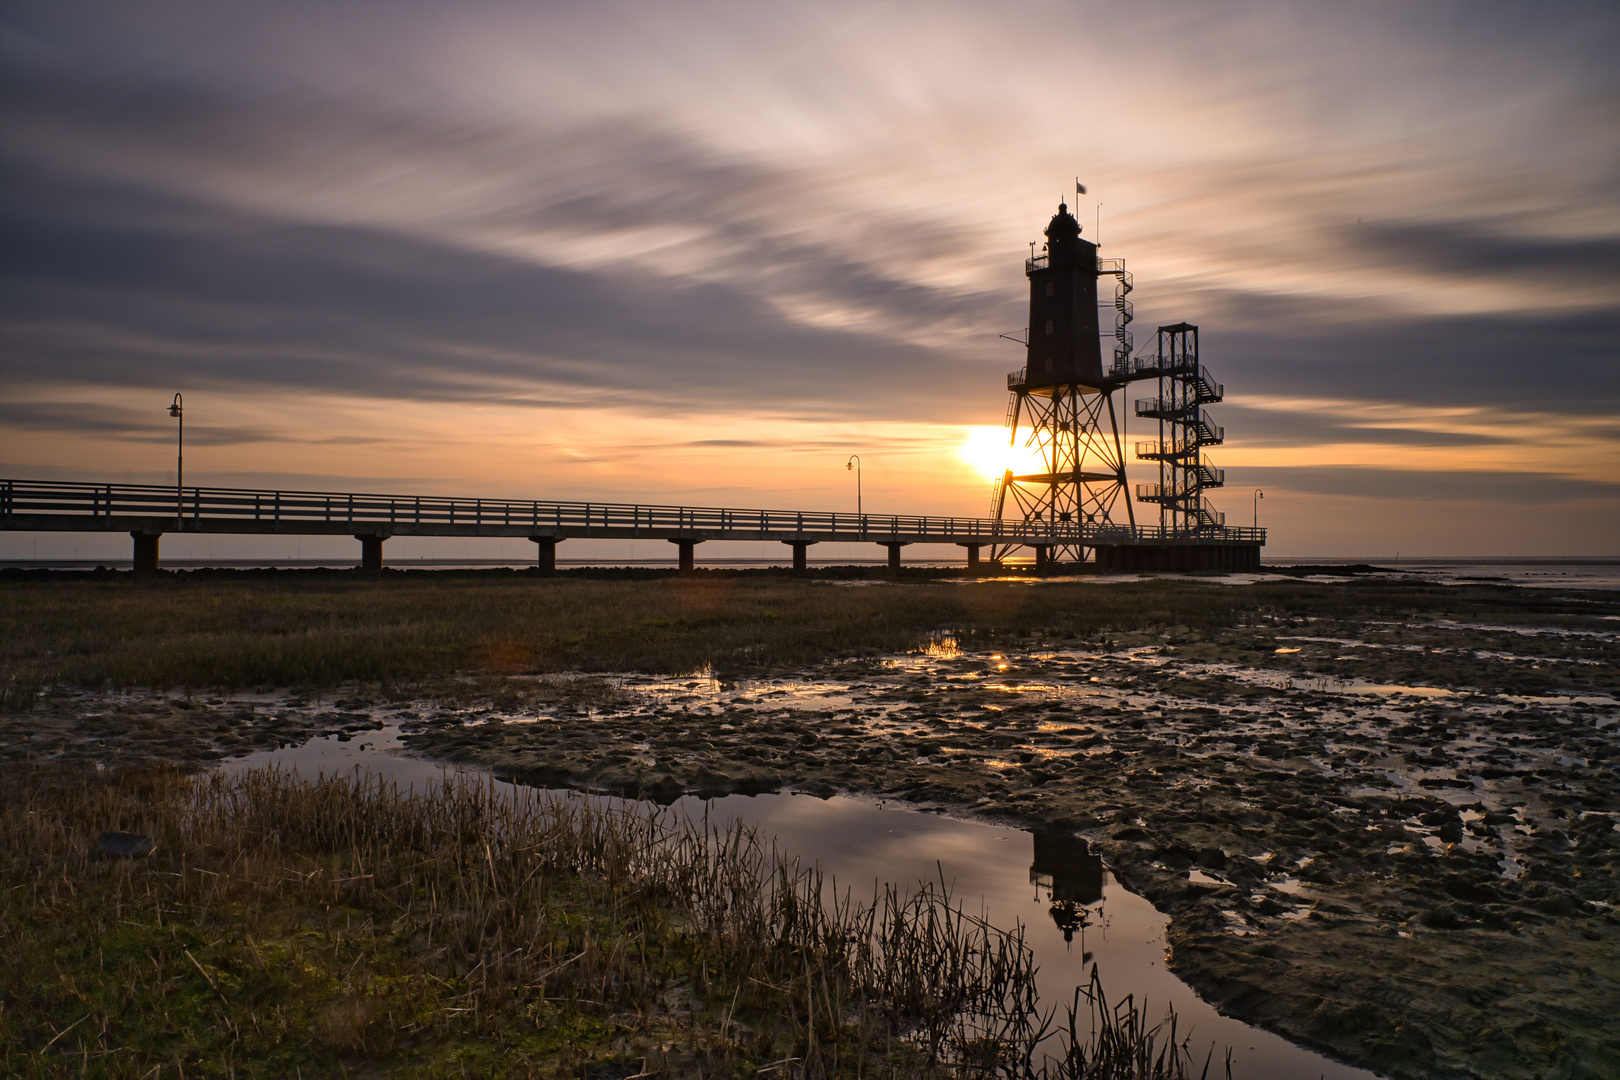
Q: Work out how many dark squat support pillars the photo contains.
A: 8